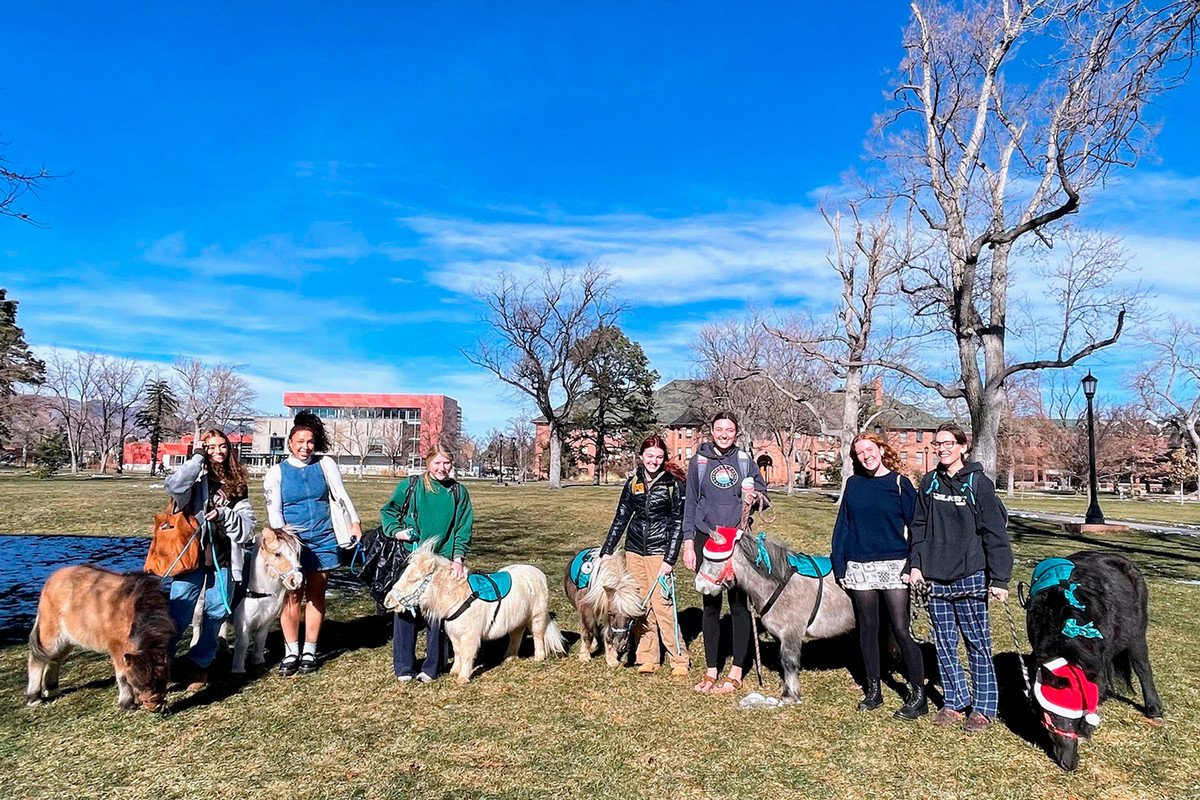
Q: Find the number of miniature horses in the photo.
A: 6